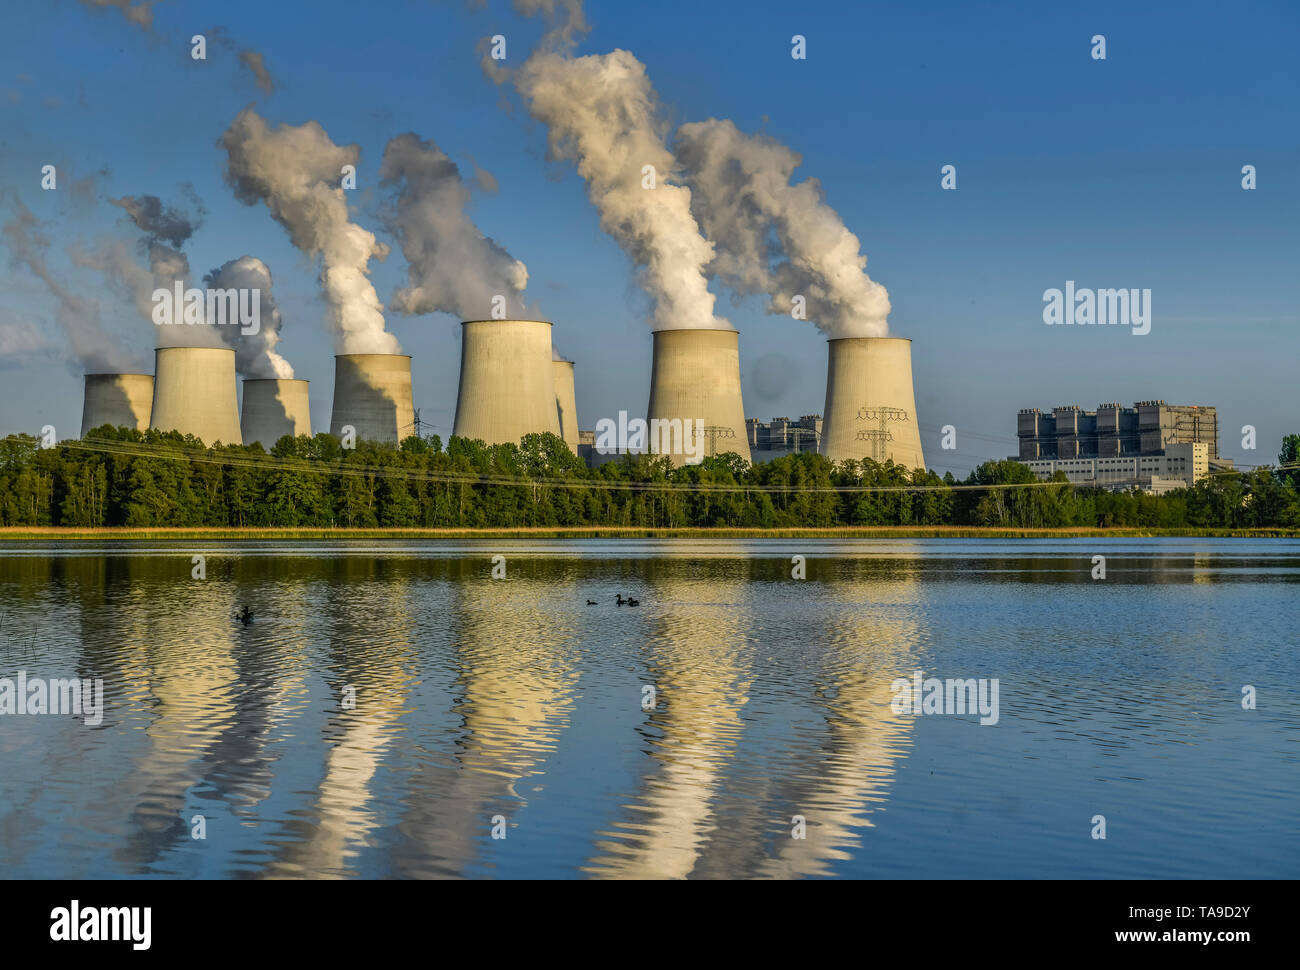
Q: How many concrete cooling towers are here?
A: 8